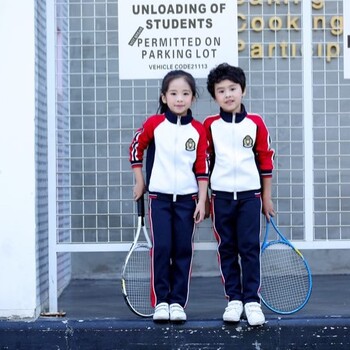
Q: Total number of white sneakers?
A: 4